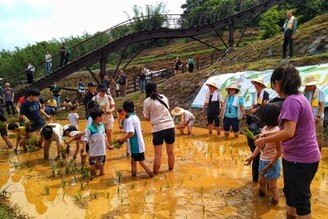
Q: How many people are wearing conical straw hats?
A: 5